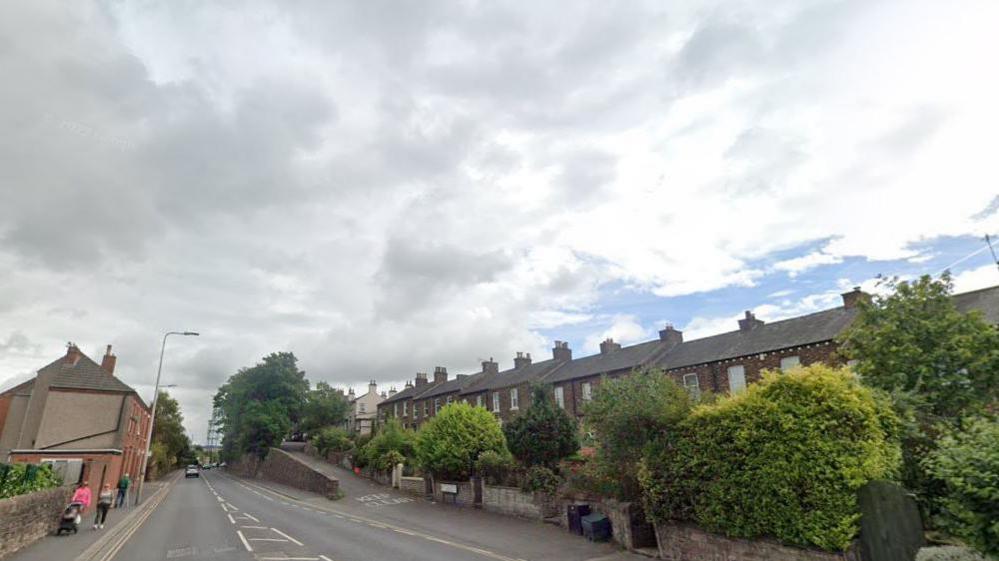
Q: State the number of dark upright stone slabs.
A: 1